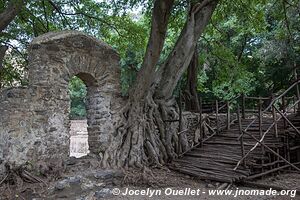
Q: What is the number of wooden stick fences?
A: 2